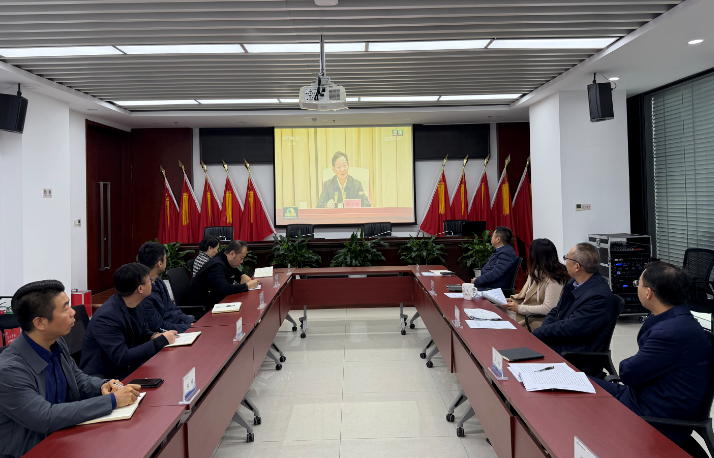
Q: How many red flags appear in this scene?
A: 10